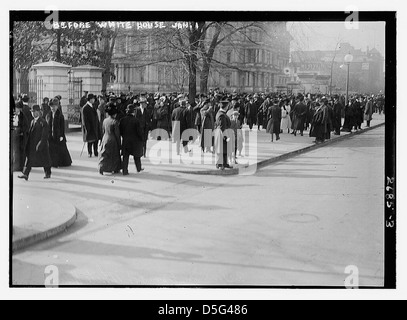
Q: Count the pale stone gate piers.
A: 2